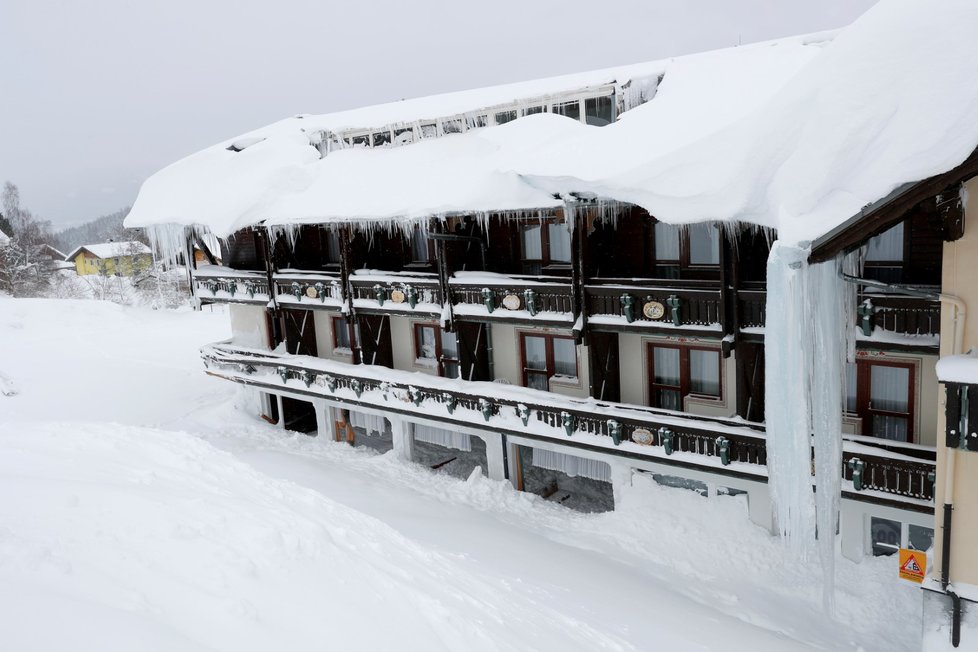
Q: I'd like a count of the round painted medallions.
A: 5